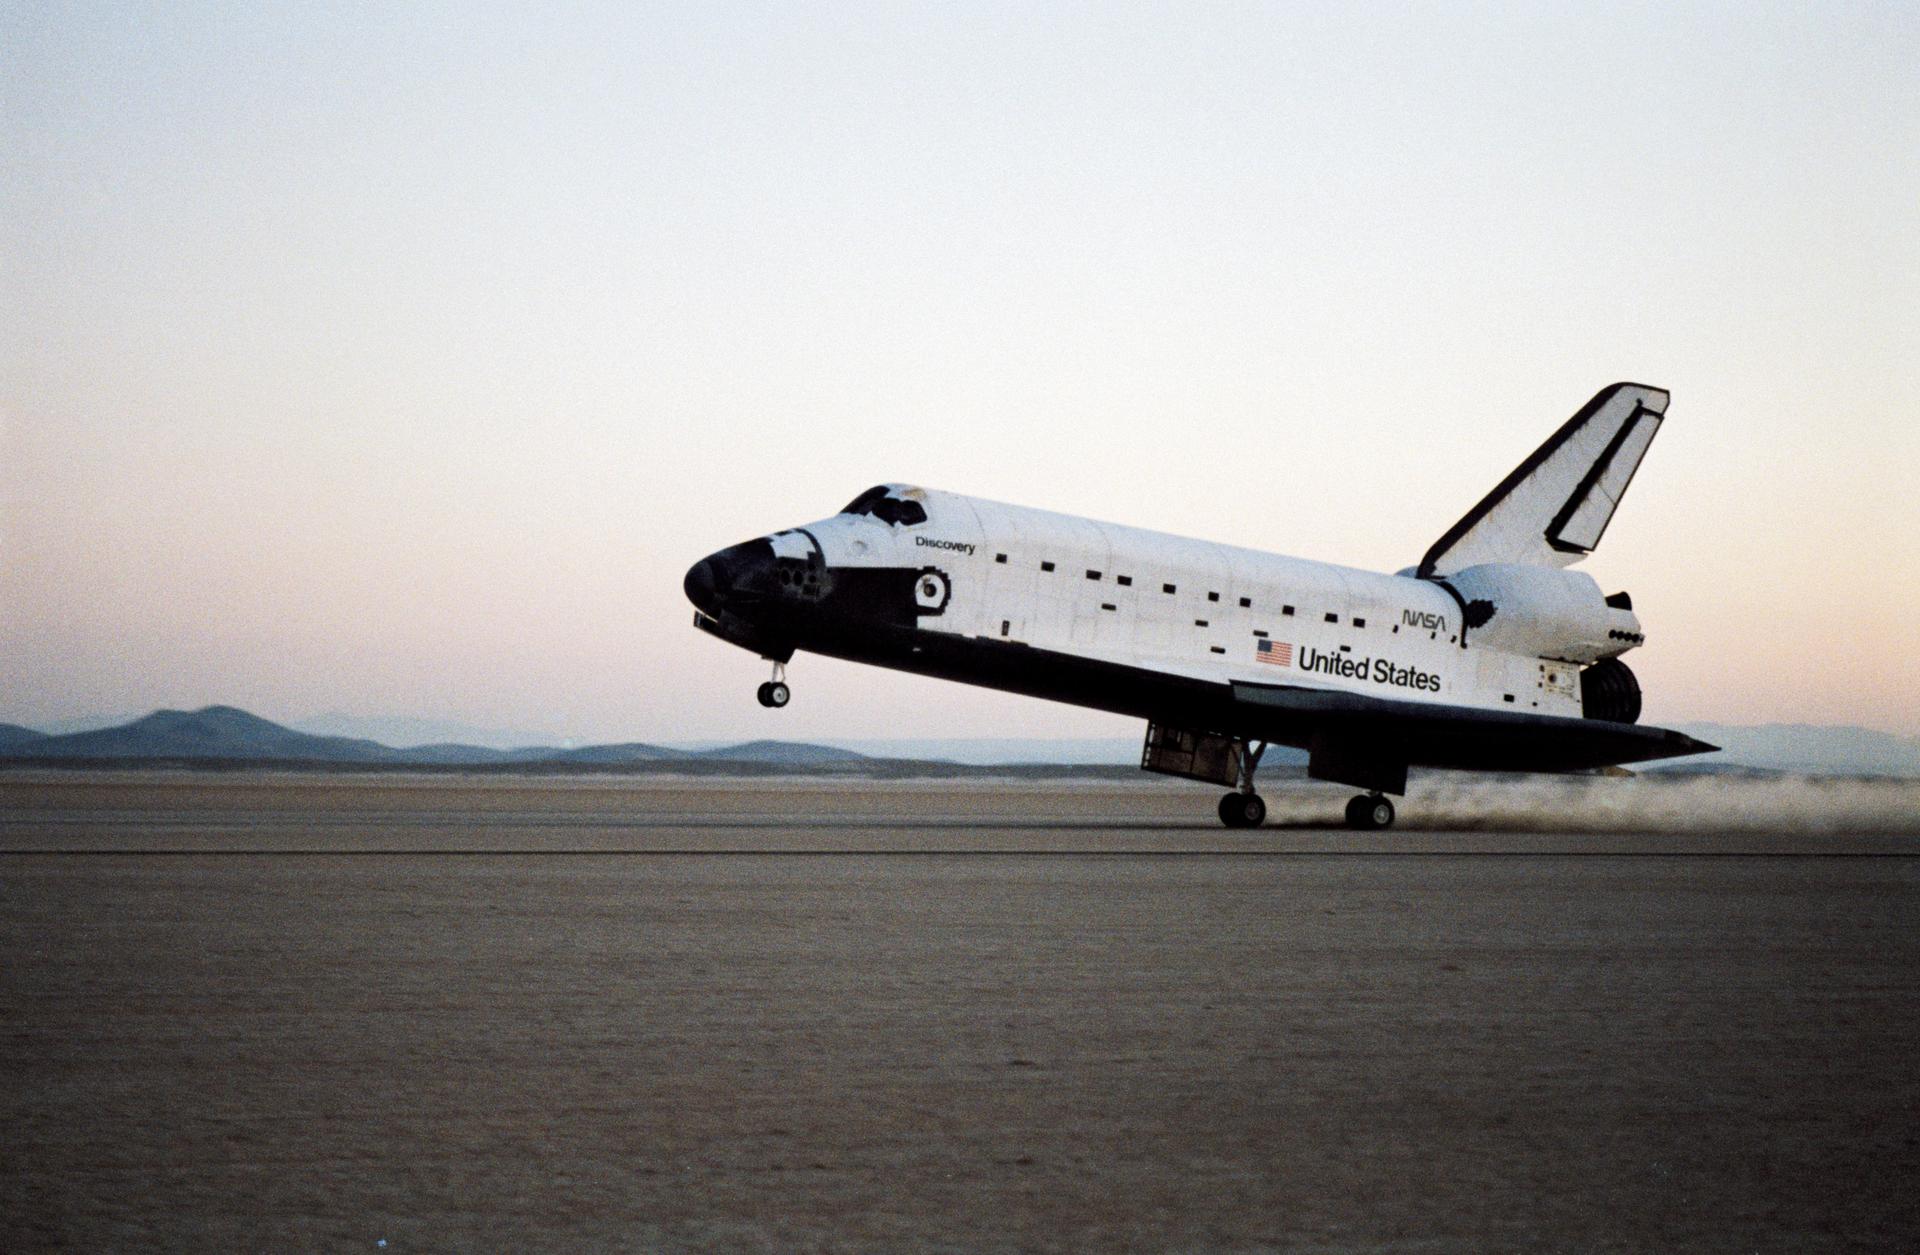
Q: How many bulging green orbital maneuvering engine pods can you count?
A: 0